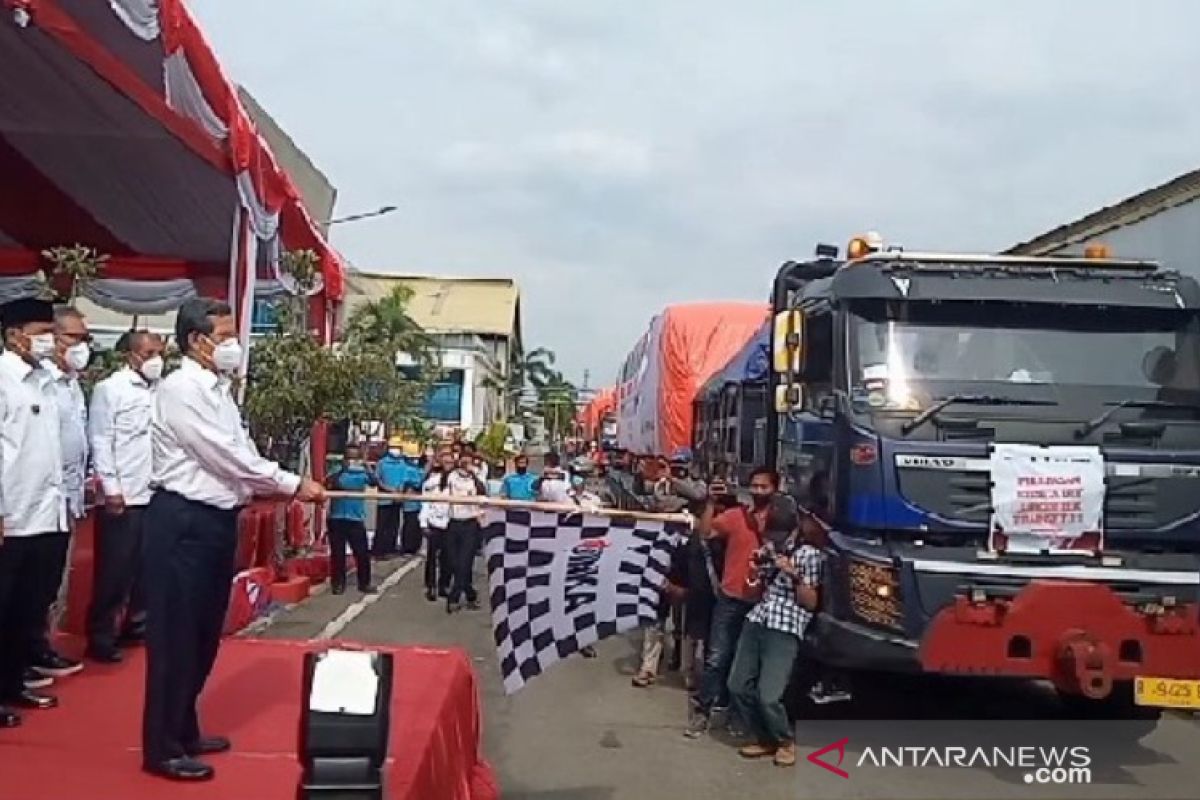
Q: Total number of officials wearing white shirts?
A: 4